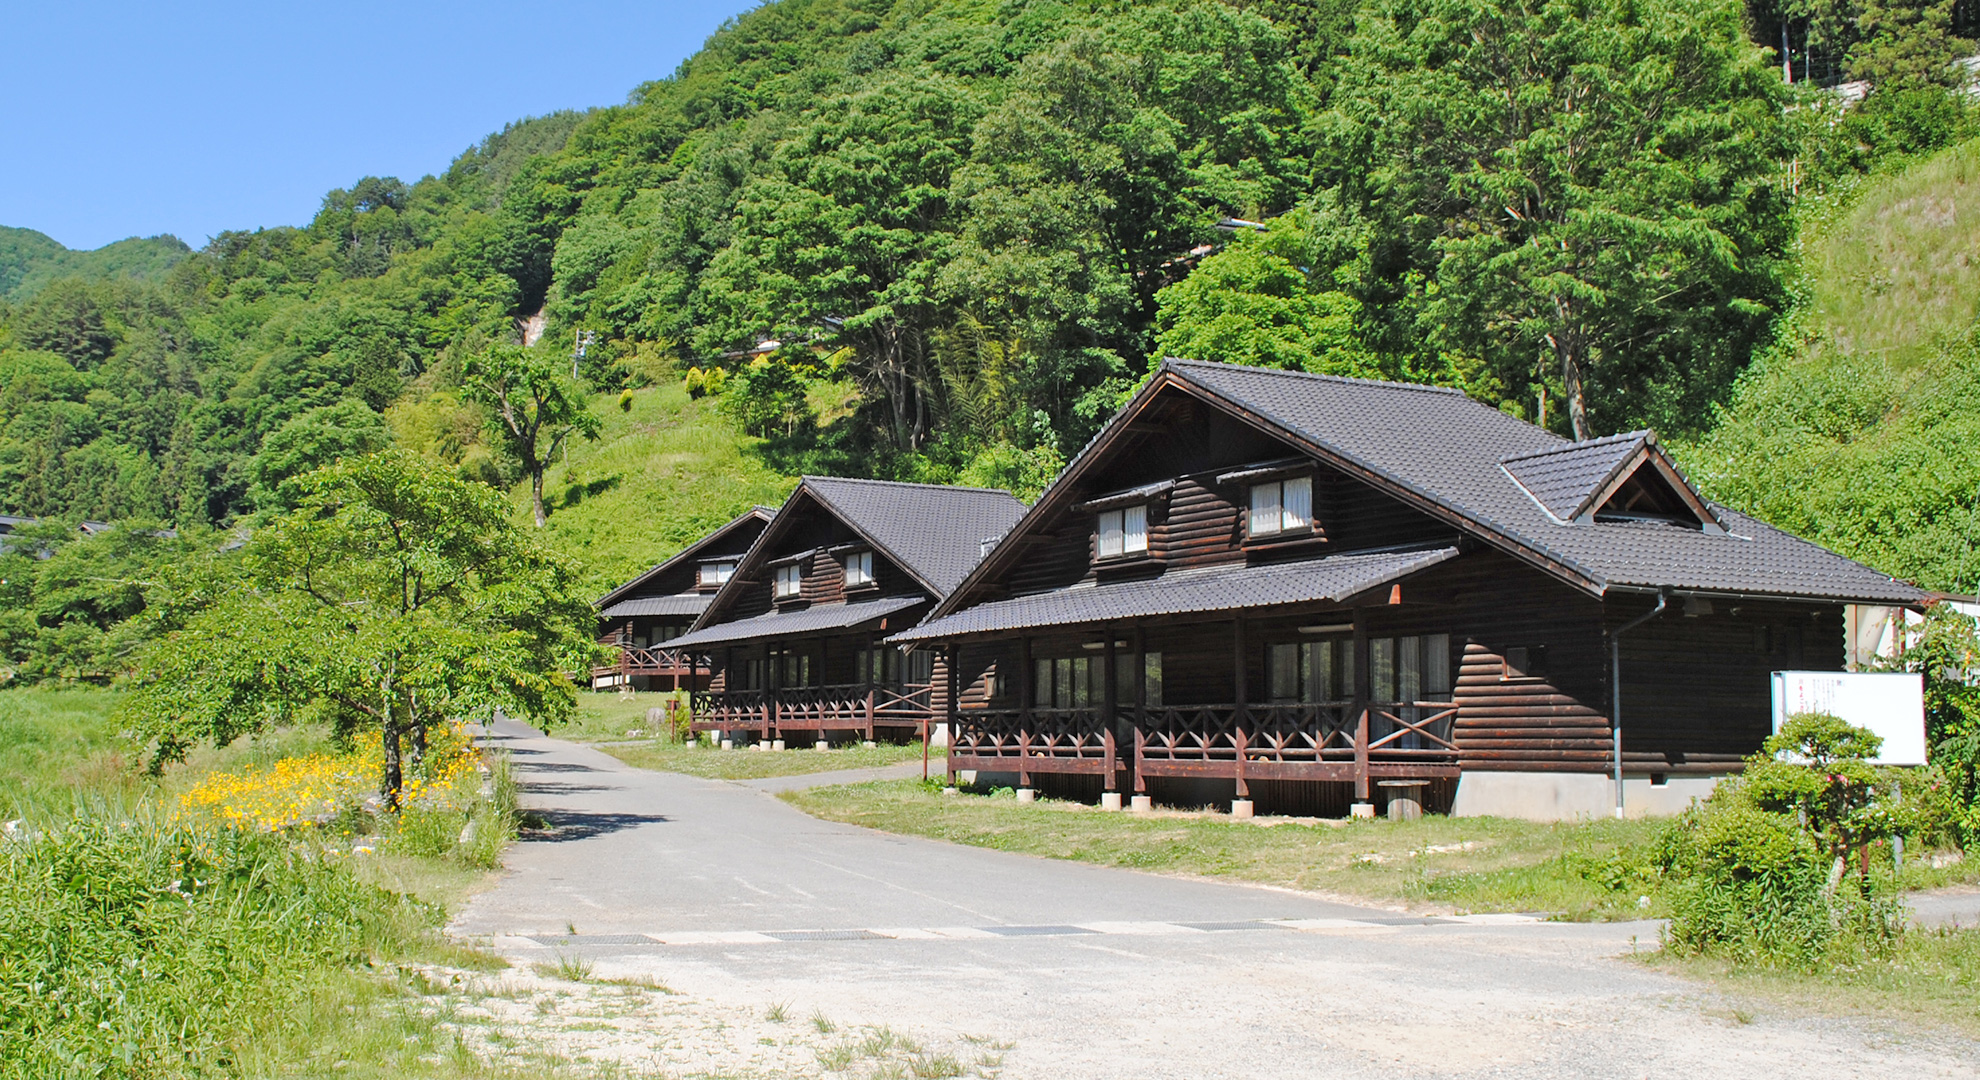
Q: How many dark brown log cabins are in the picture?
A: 3